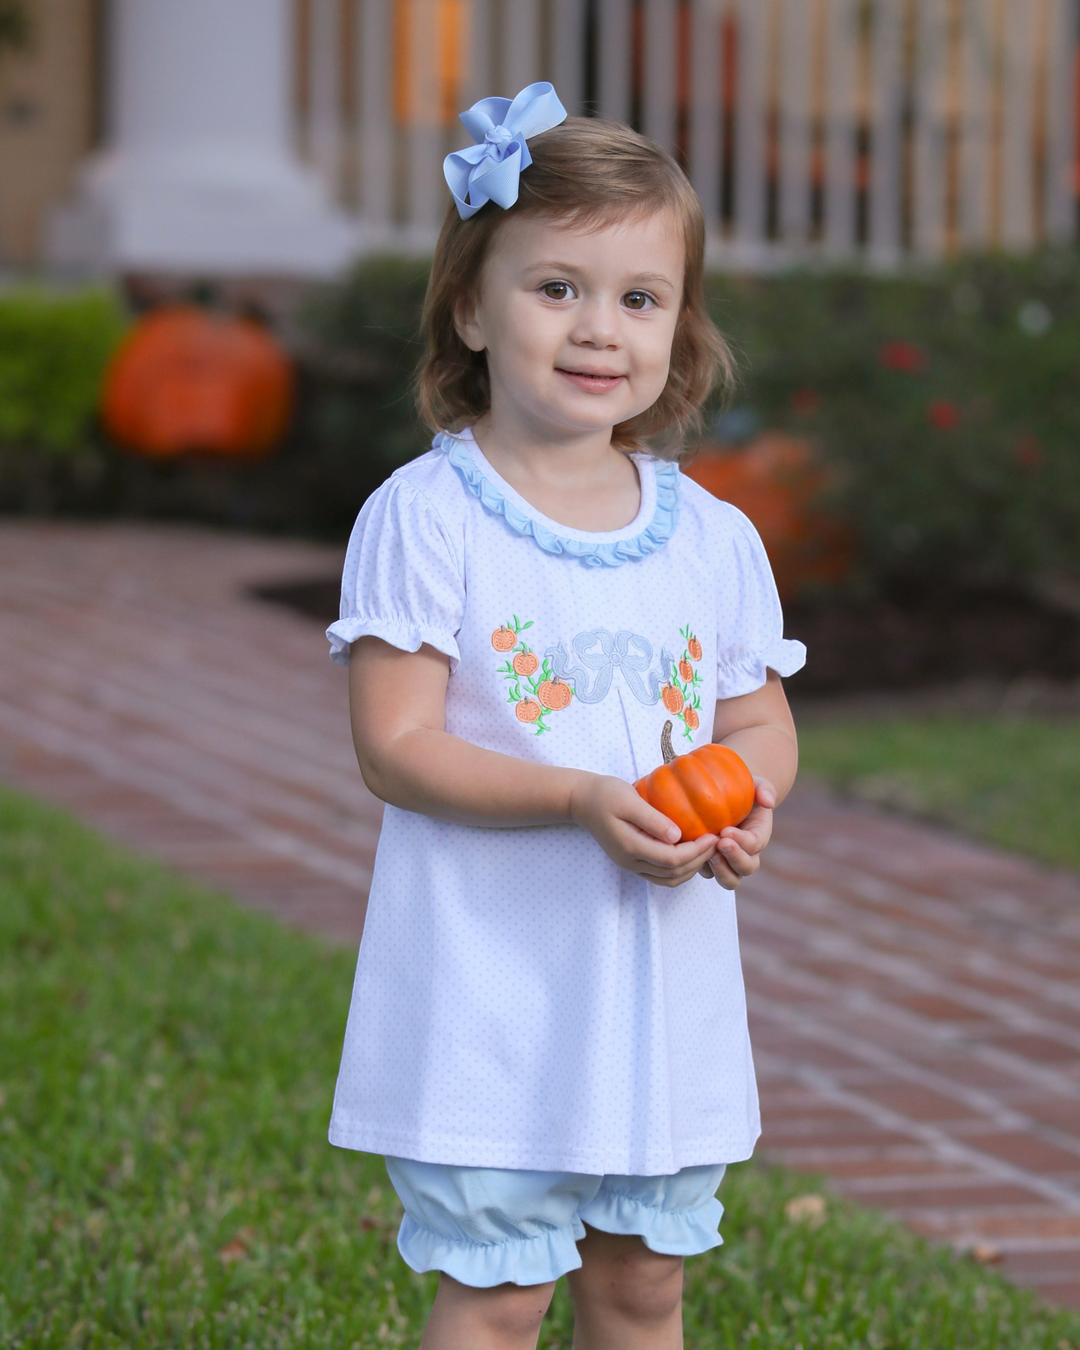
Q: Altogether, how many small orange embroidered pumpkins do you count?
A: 8